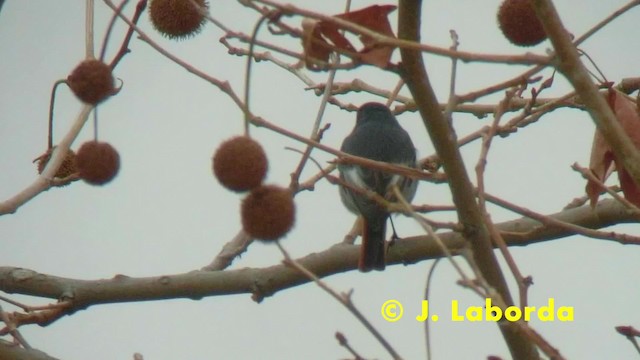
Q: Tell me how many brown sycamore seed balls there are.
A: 7